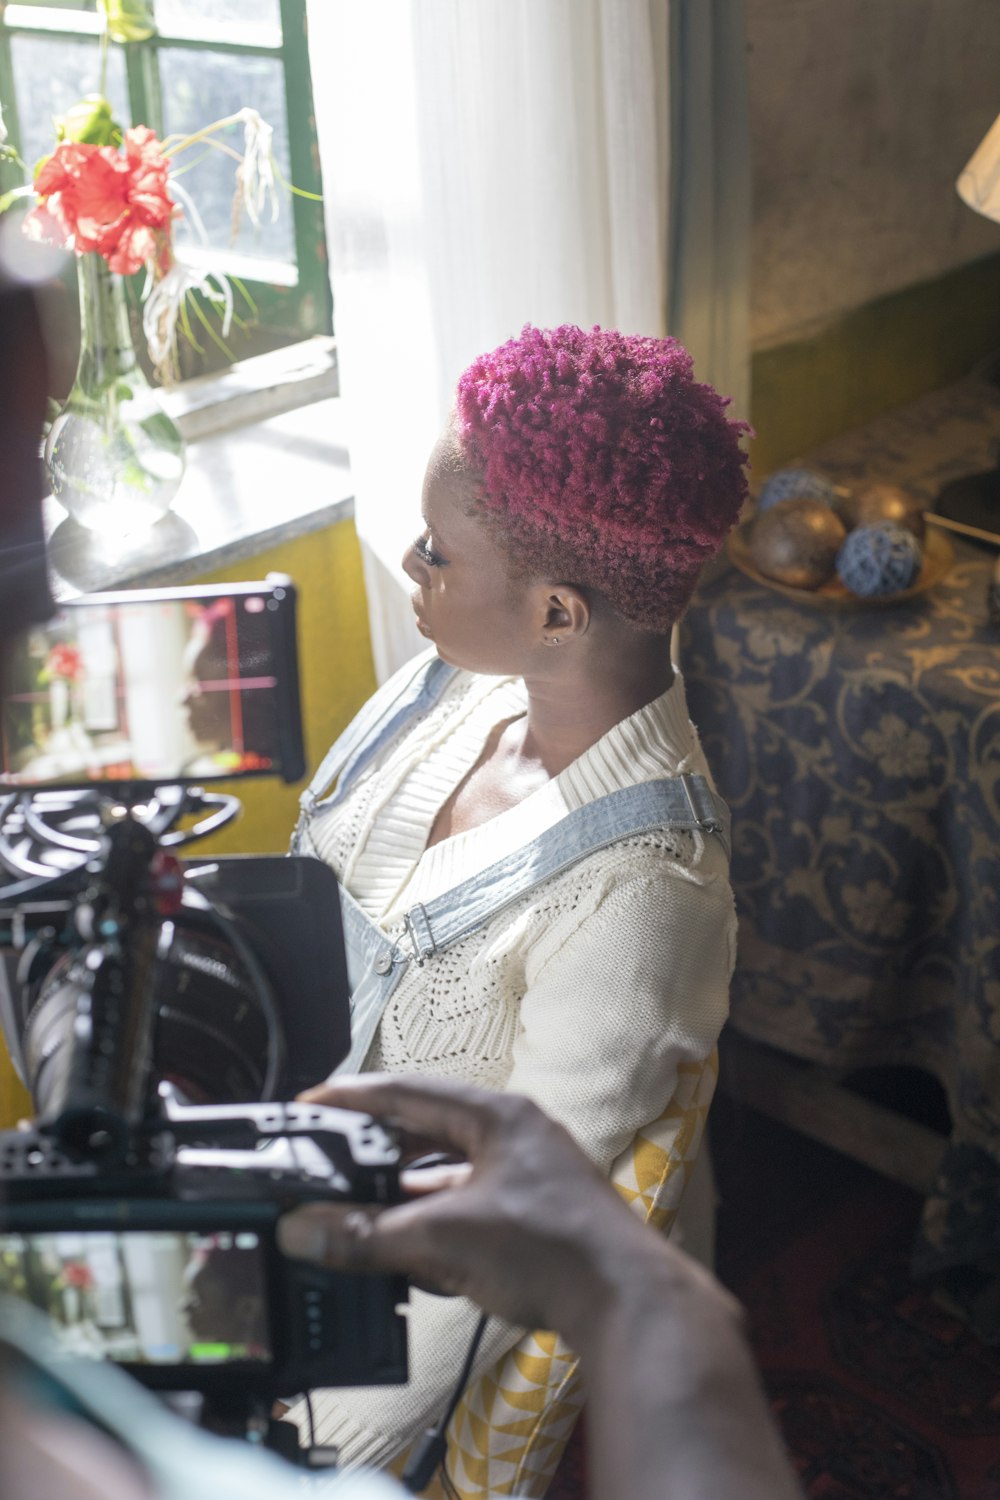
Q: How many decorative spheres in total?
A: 4